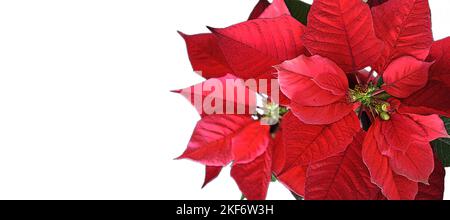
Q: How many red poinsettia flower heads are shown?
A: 2